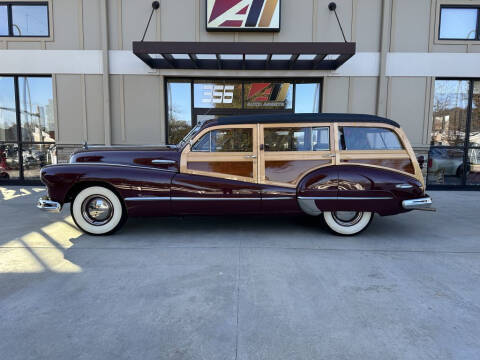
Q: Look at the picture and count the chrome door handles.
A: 2